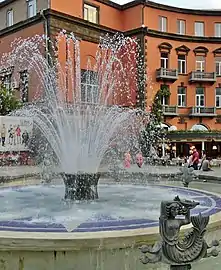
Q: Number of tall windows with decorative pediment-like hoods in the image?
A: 4